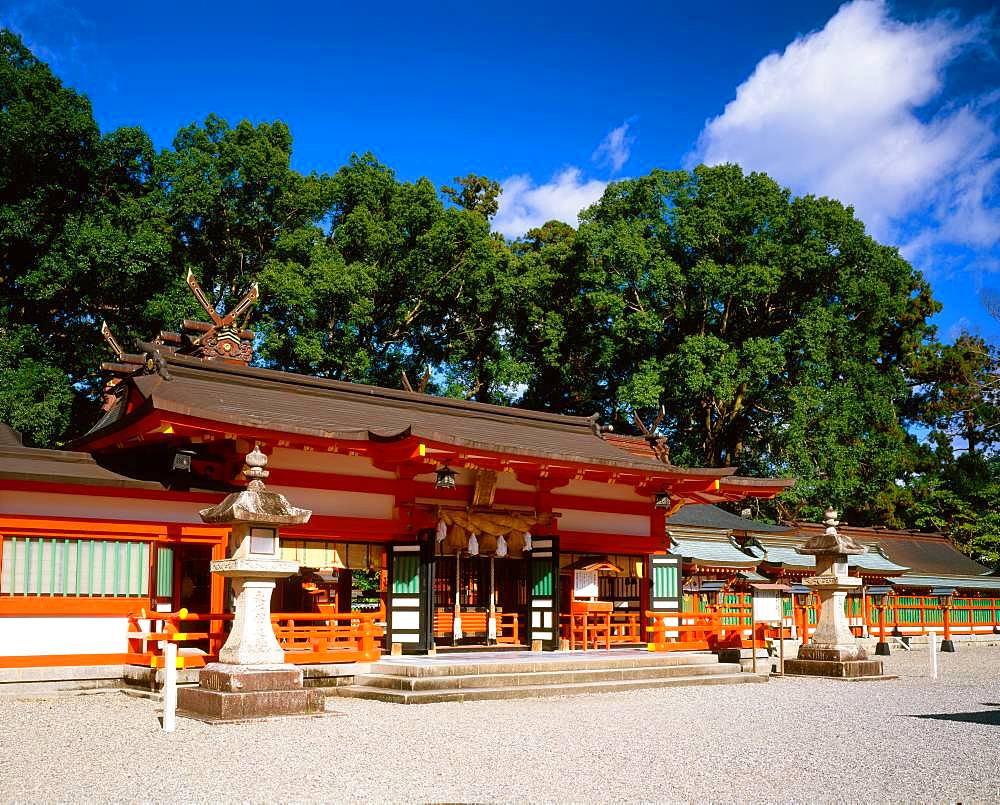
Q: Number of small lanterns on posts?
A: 4